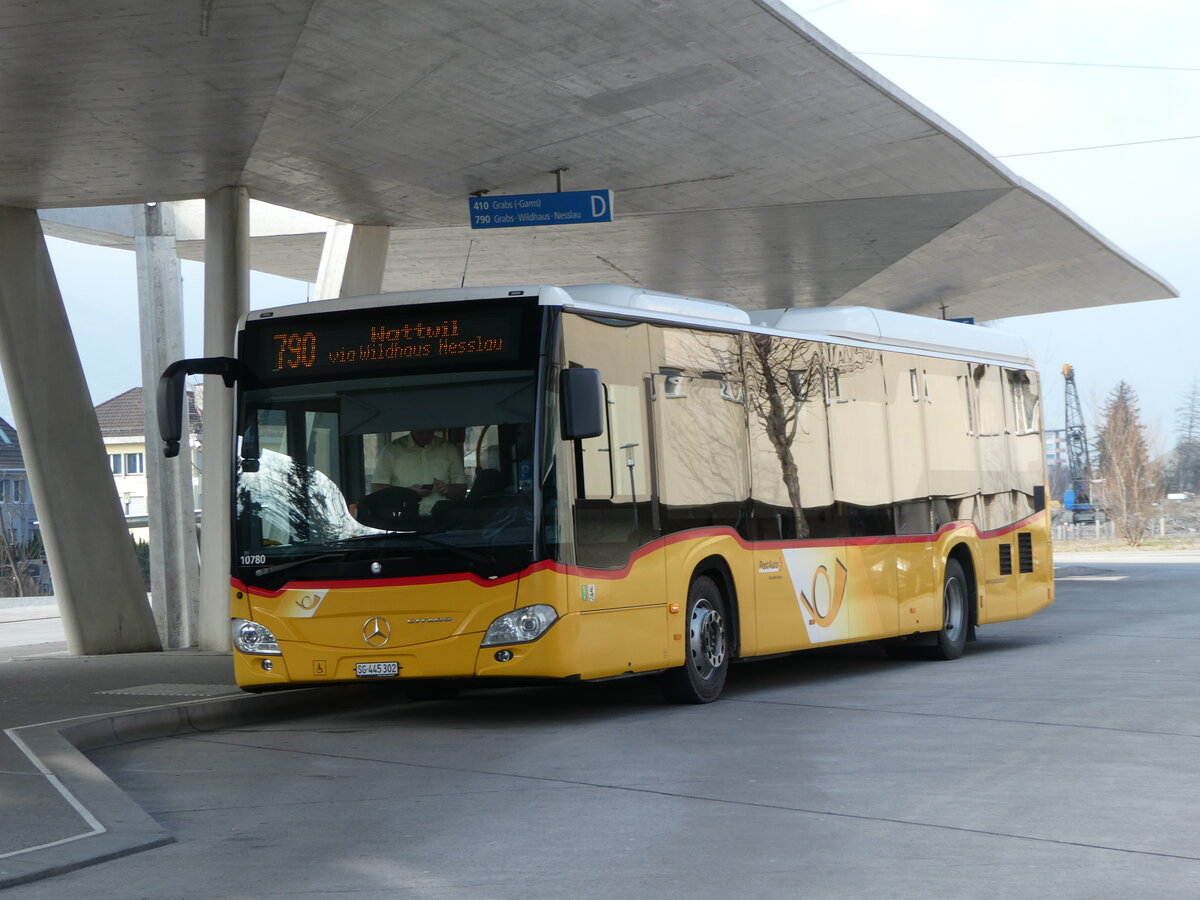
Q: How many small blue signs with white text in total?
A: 1